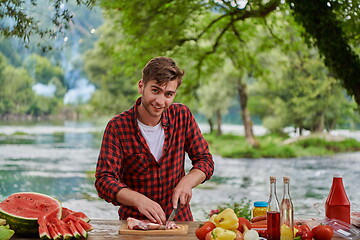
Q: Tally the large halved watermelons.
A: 1